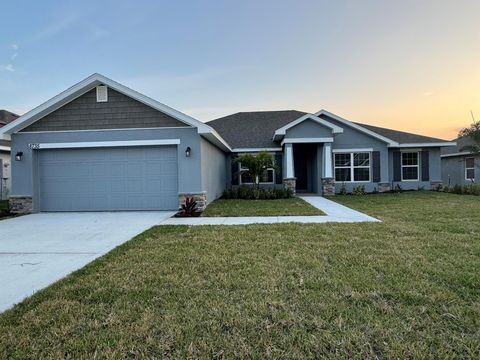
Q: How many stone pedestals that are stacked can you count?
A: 6